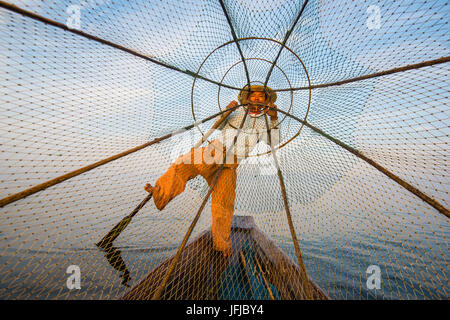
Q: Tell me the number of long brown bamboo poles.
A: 8